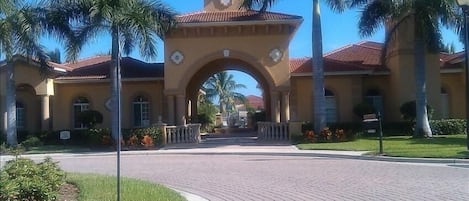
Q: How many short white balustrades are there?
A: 2